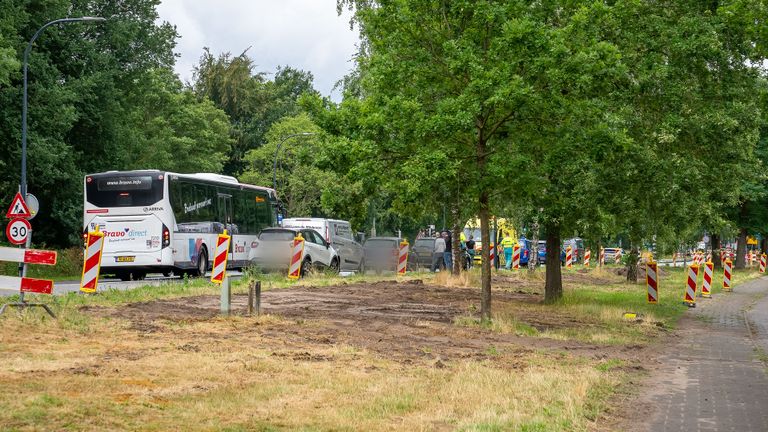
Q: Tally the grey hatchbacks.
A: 2